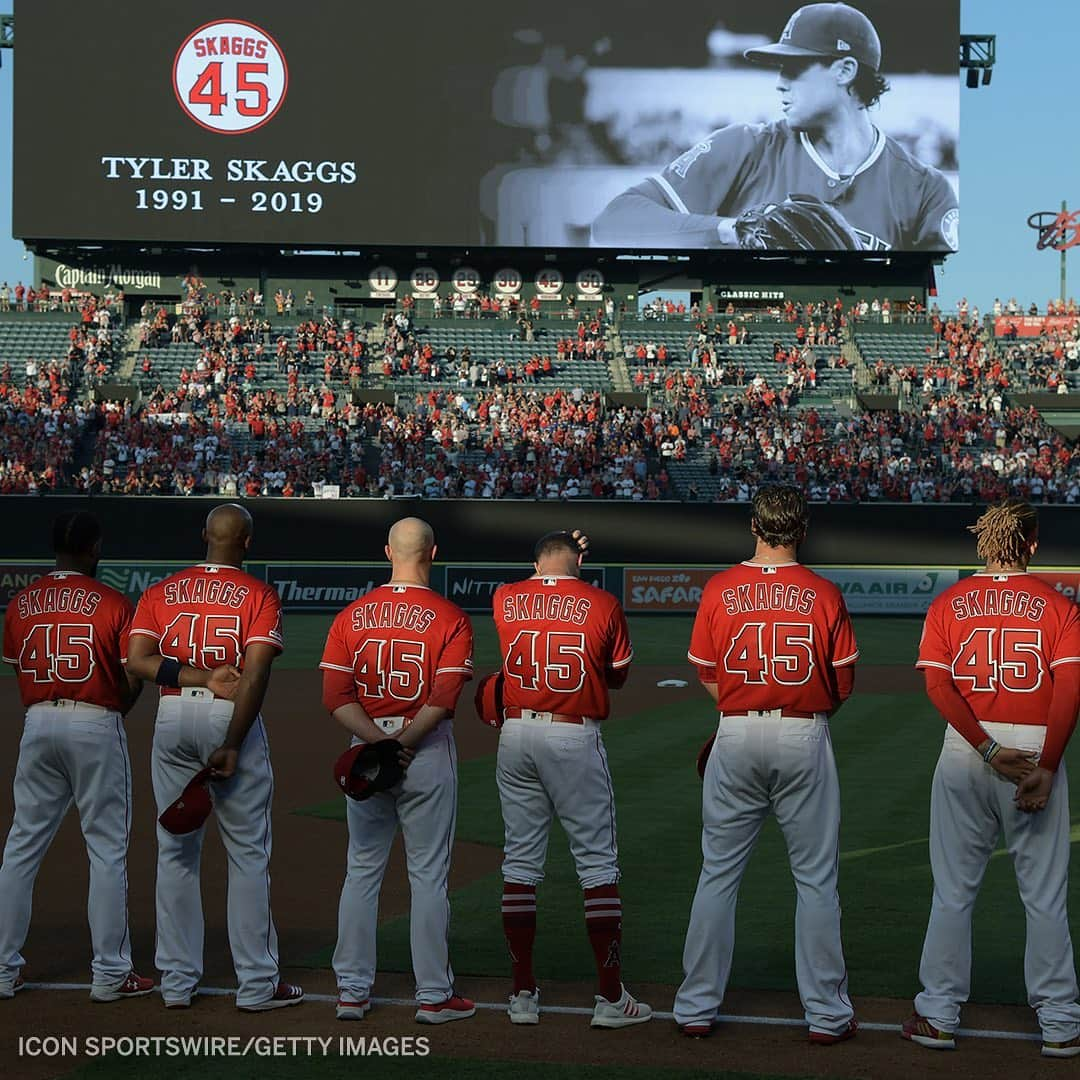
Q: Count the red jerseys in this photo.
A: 6